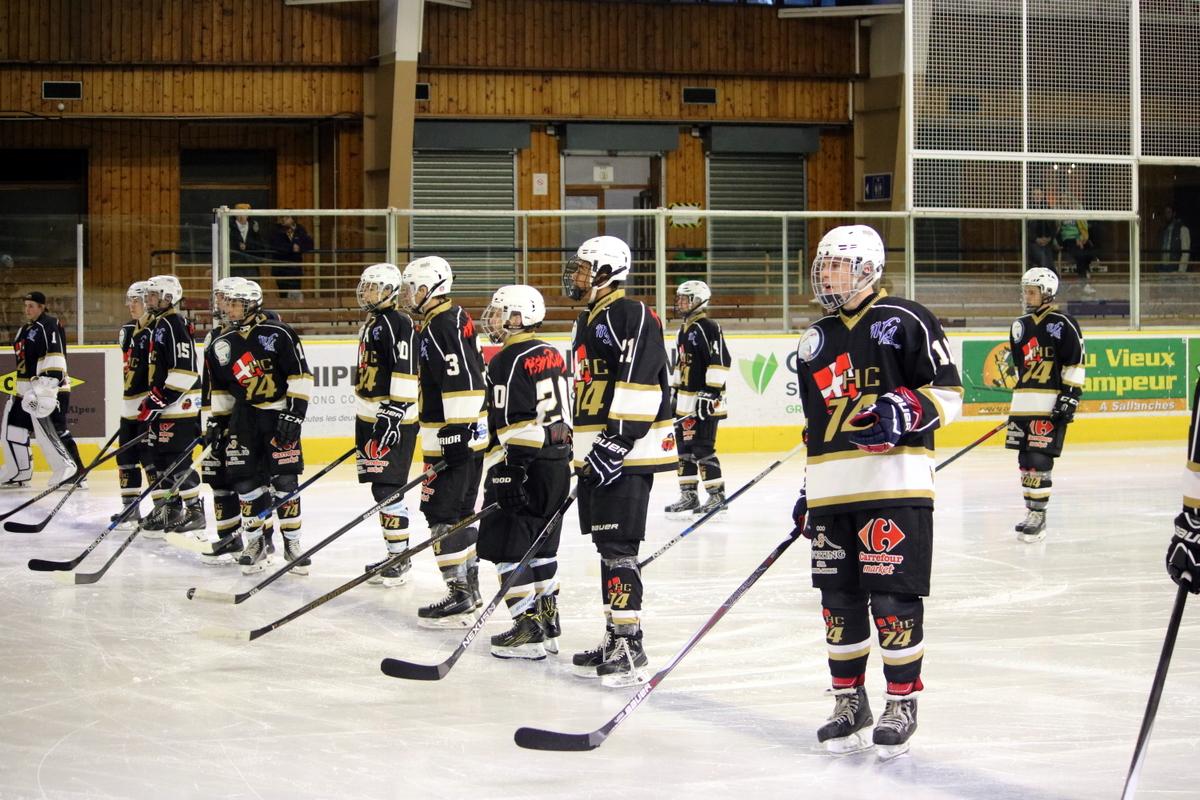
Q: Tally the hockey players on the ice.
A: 13